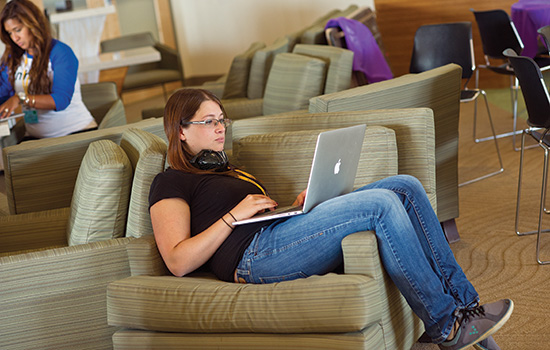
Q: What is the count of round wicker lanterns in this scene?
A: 0